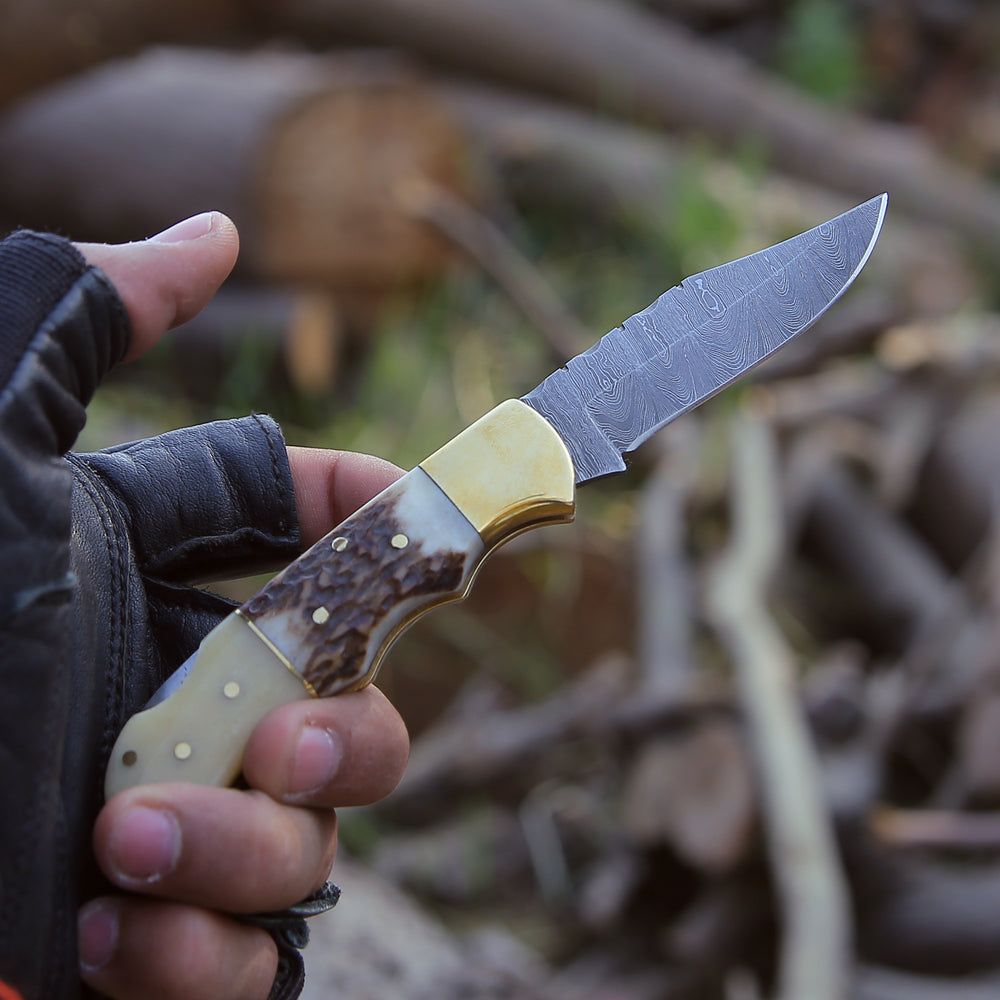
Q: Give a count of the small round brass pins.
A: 6